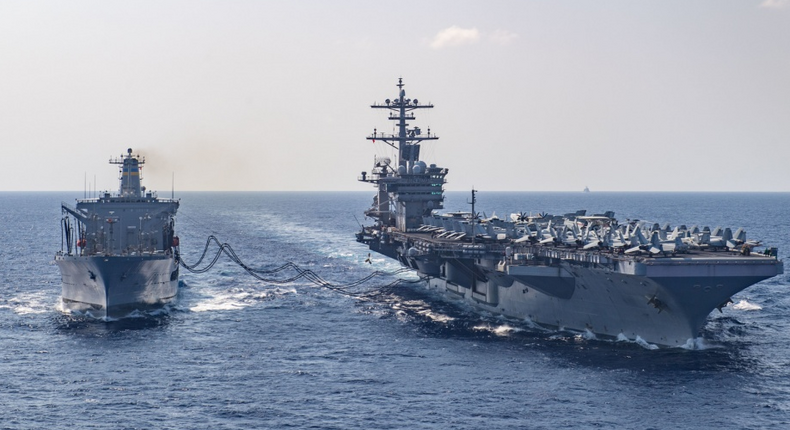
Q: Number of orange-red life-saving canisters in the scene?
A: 2